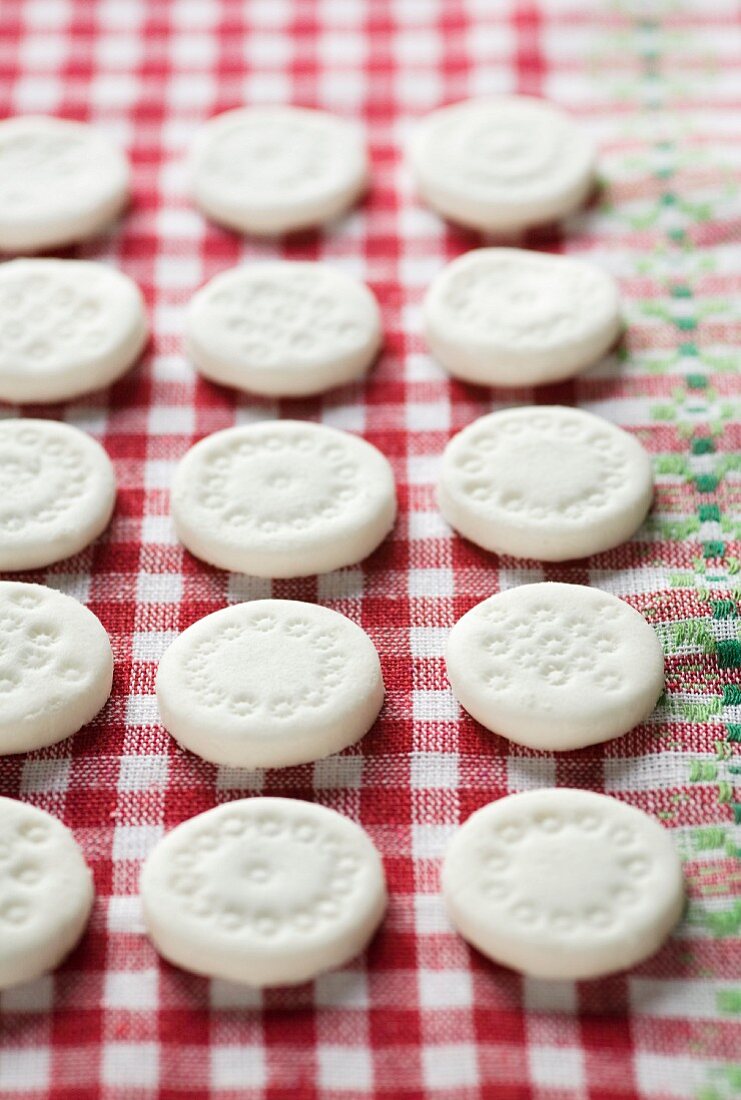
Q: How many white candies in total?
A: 15